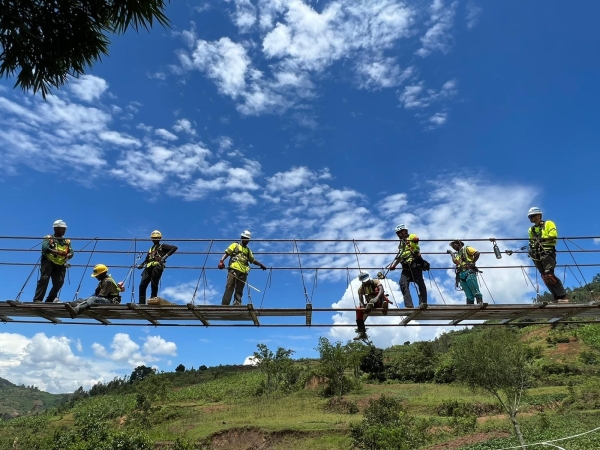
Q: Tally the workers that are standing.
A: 6